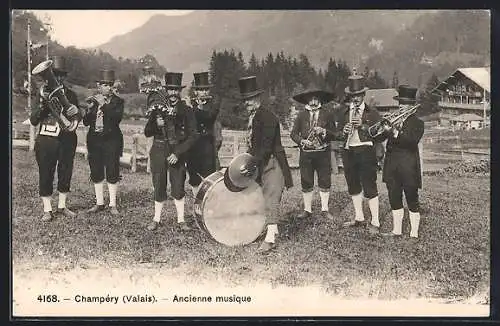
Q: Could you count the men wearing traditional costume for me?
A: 8